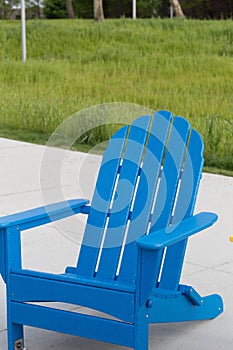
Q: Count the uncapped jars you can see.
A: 0